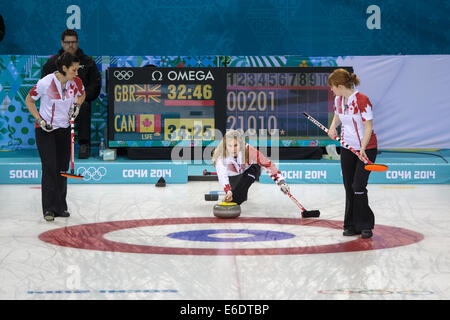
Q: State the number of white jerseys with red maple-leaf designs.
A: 3